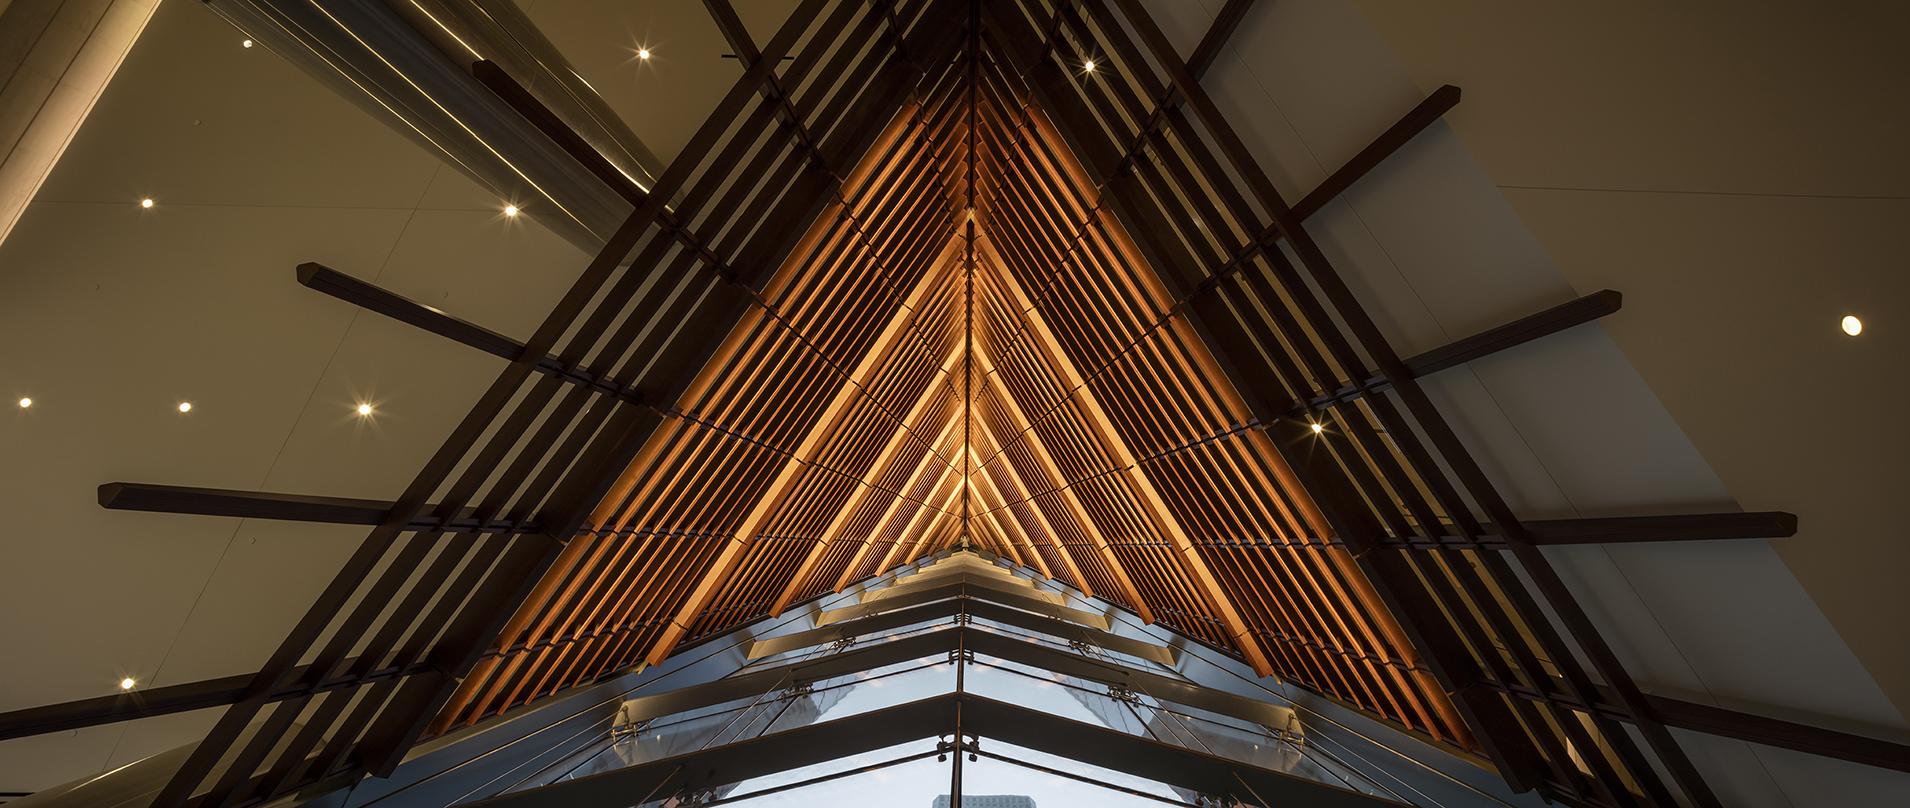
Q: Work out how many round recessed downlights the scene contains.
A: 11